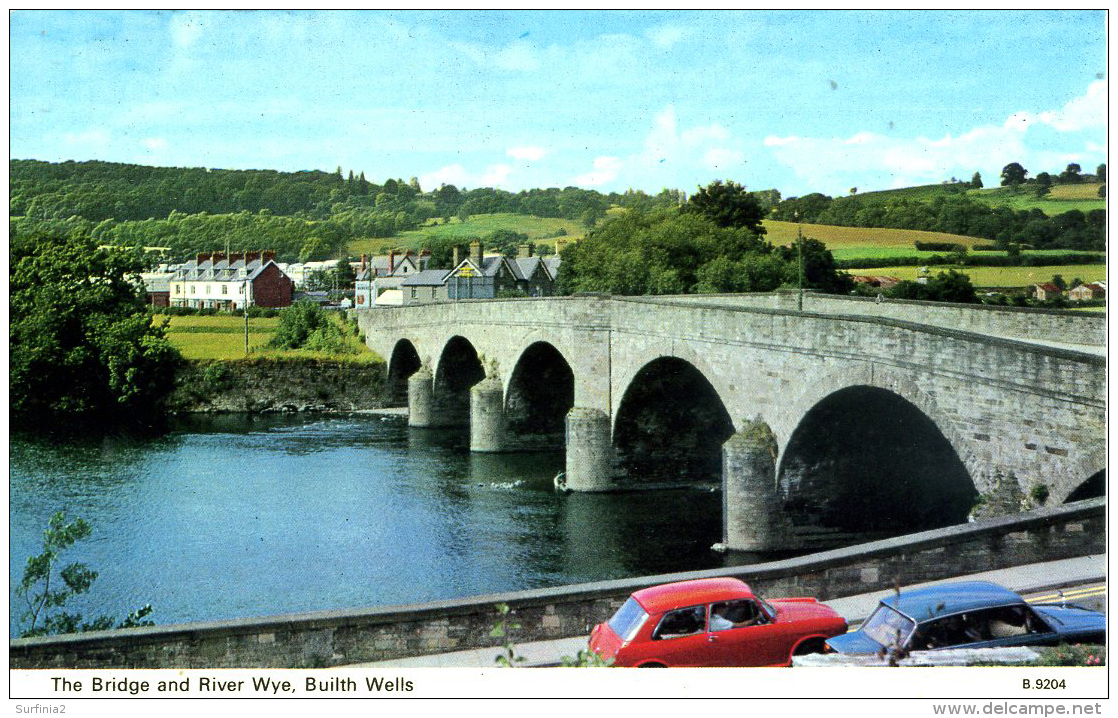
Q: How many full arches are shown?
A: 5